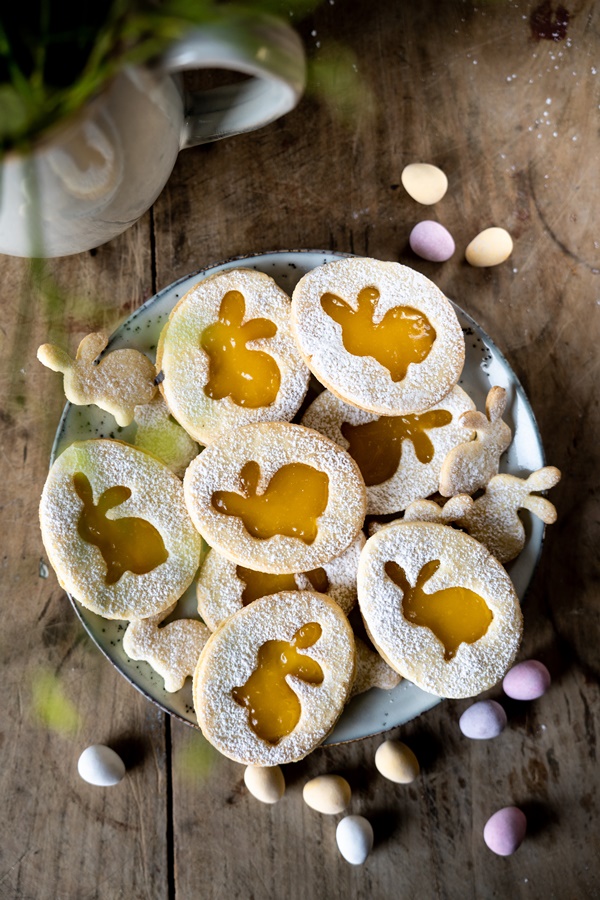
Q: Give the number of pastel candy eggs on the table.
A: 11